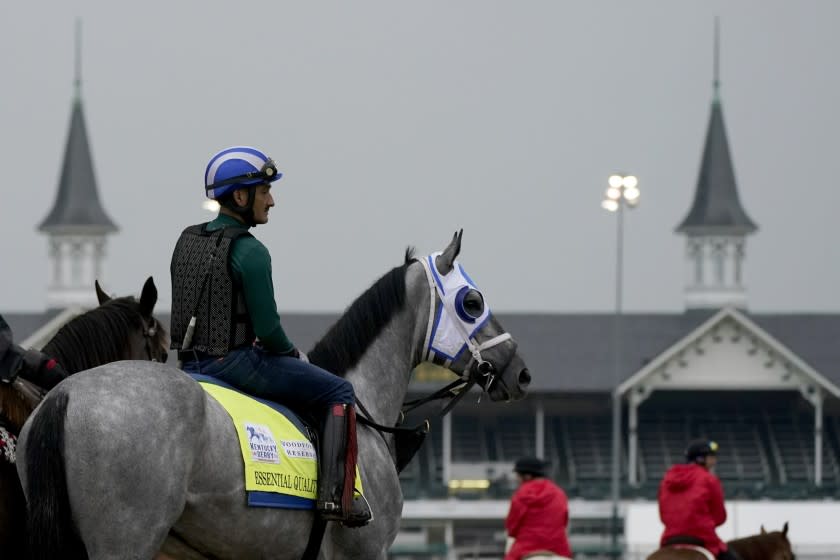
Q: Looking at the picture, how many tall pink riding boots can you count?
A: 0